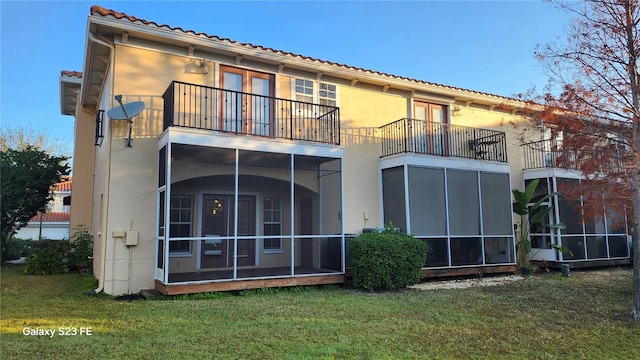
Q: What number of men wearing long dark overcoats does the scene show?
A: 0